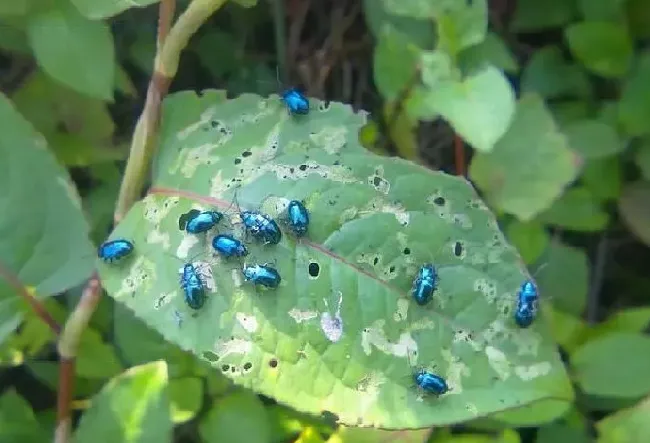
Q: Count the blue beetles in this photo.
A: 11